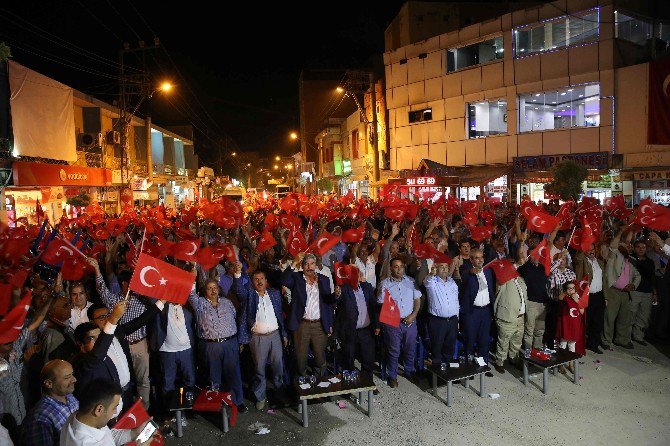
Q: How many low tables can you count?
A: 4